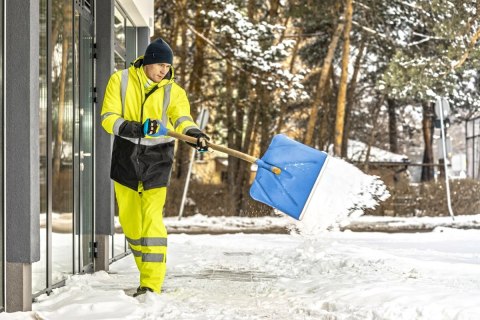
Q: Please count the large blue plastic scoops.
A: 1